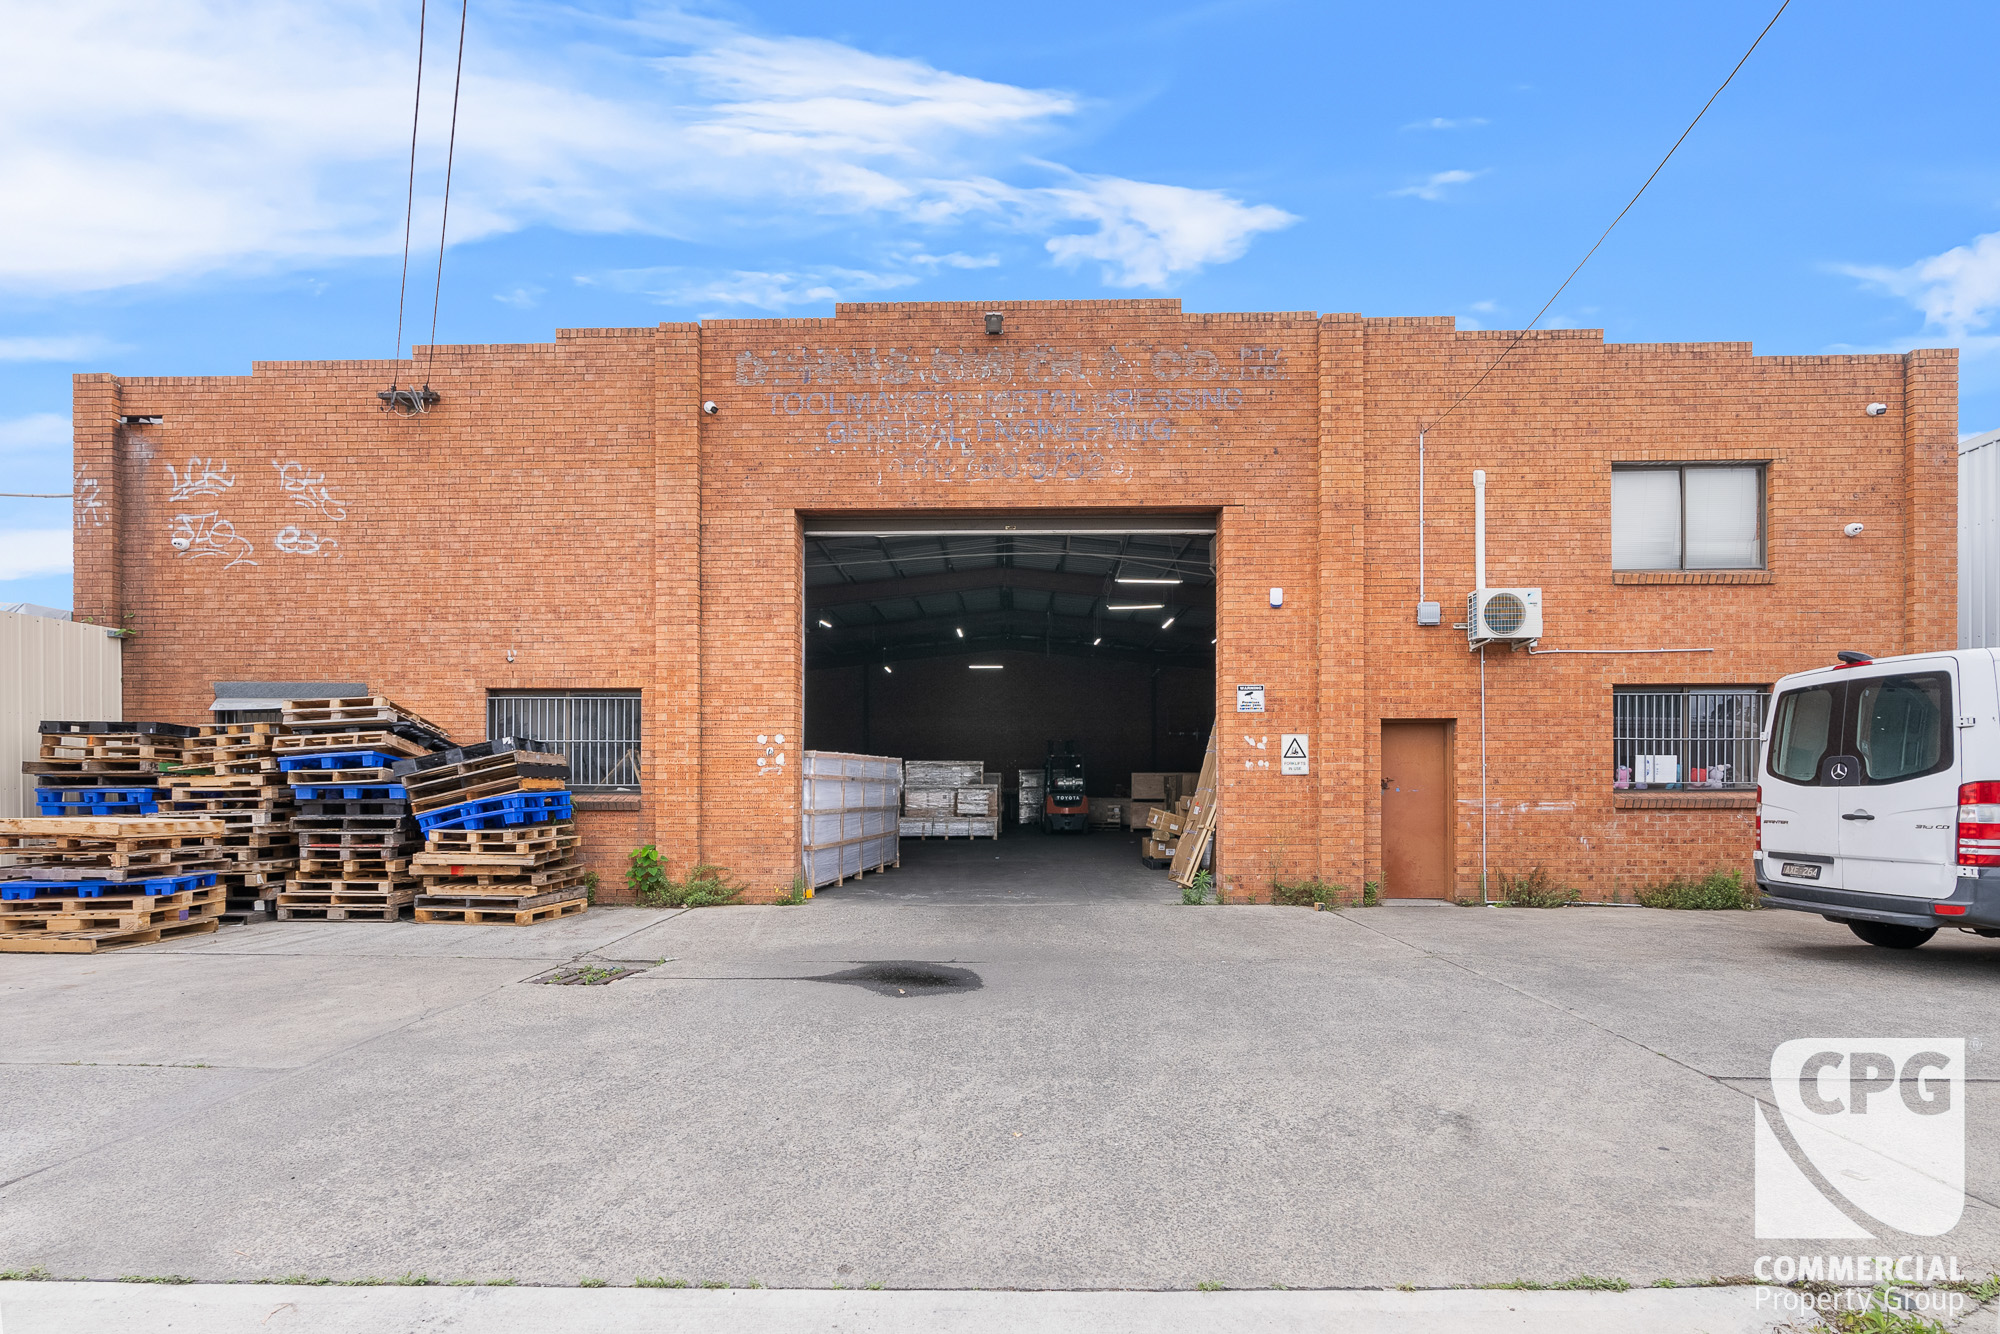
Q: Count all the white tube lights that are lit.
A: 9